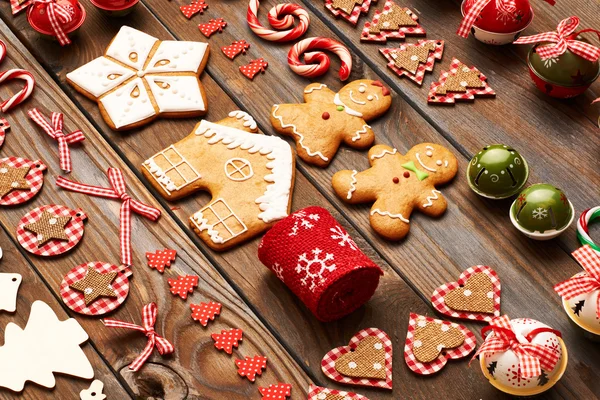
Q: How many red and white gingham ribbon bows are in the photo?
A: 8